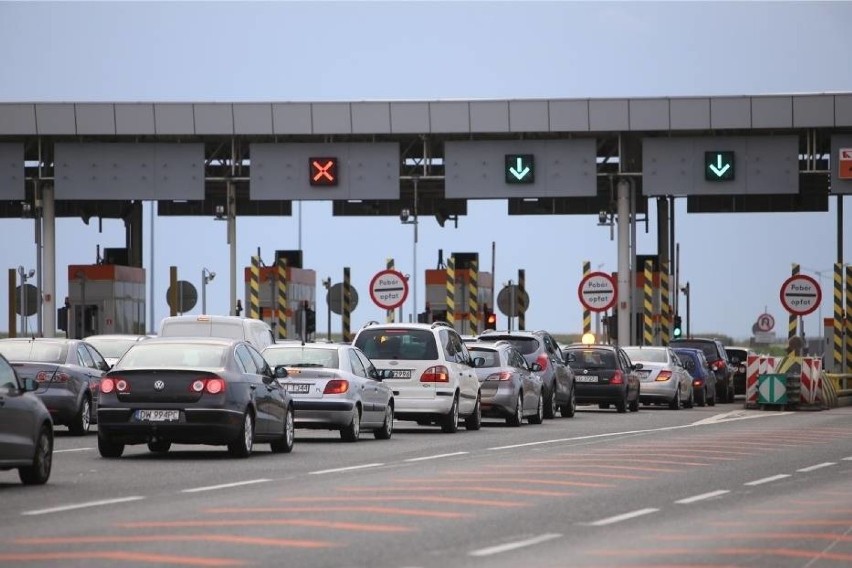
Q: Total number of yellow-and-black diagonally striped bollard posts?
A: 13